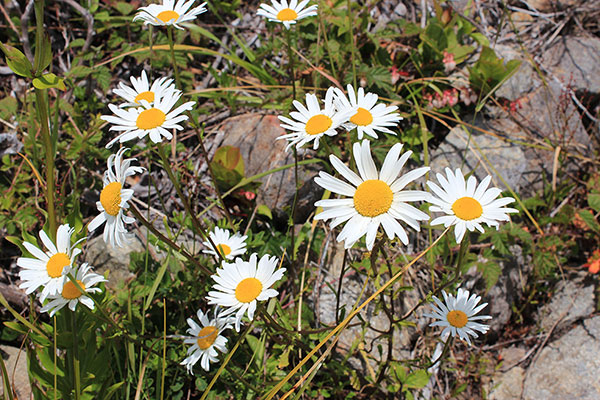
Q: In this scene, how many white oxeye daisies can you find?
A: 15